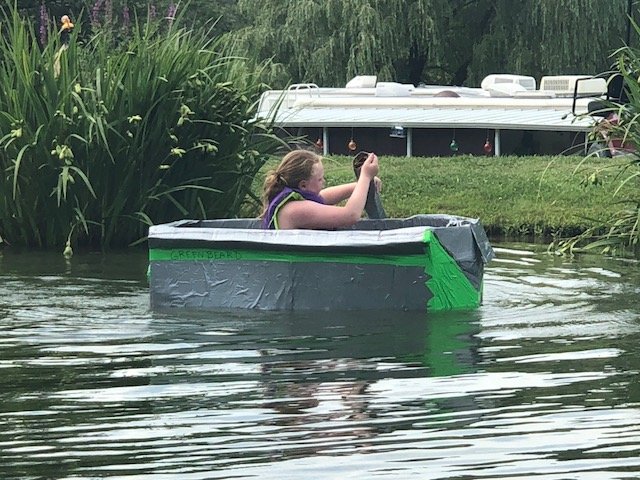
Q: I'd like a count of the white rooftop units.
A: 4